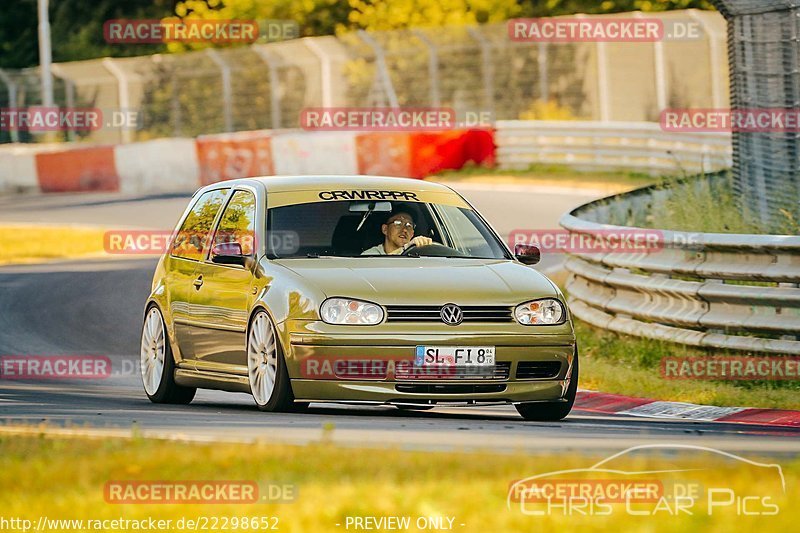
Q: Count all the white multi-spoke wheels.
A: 2